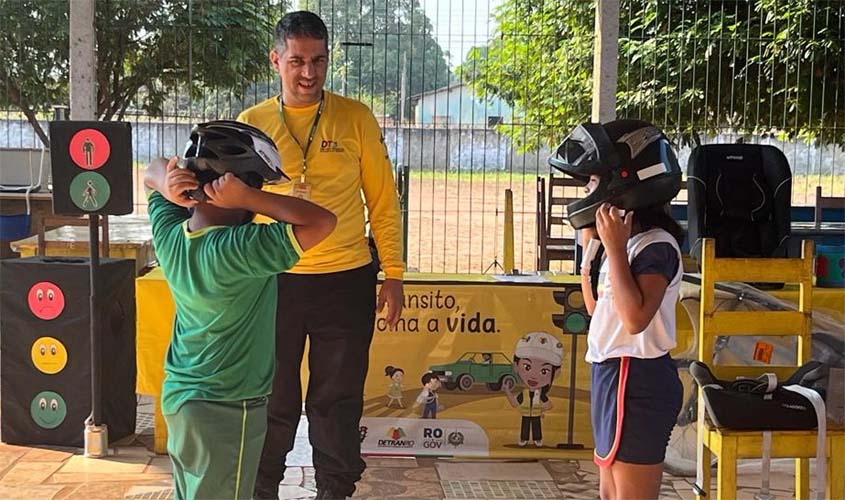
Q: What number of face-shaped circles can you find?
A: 3